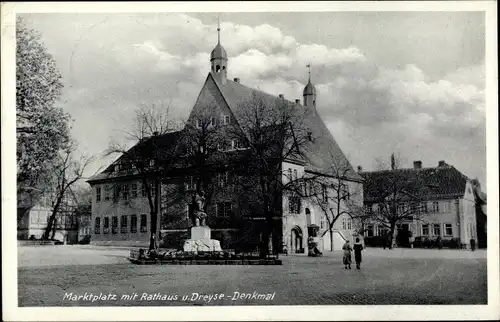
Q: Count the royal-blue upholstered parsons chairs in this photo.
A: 0